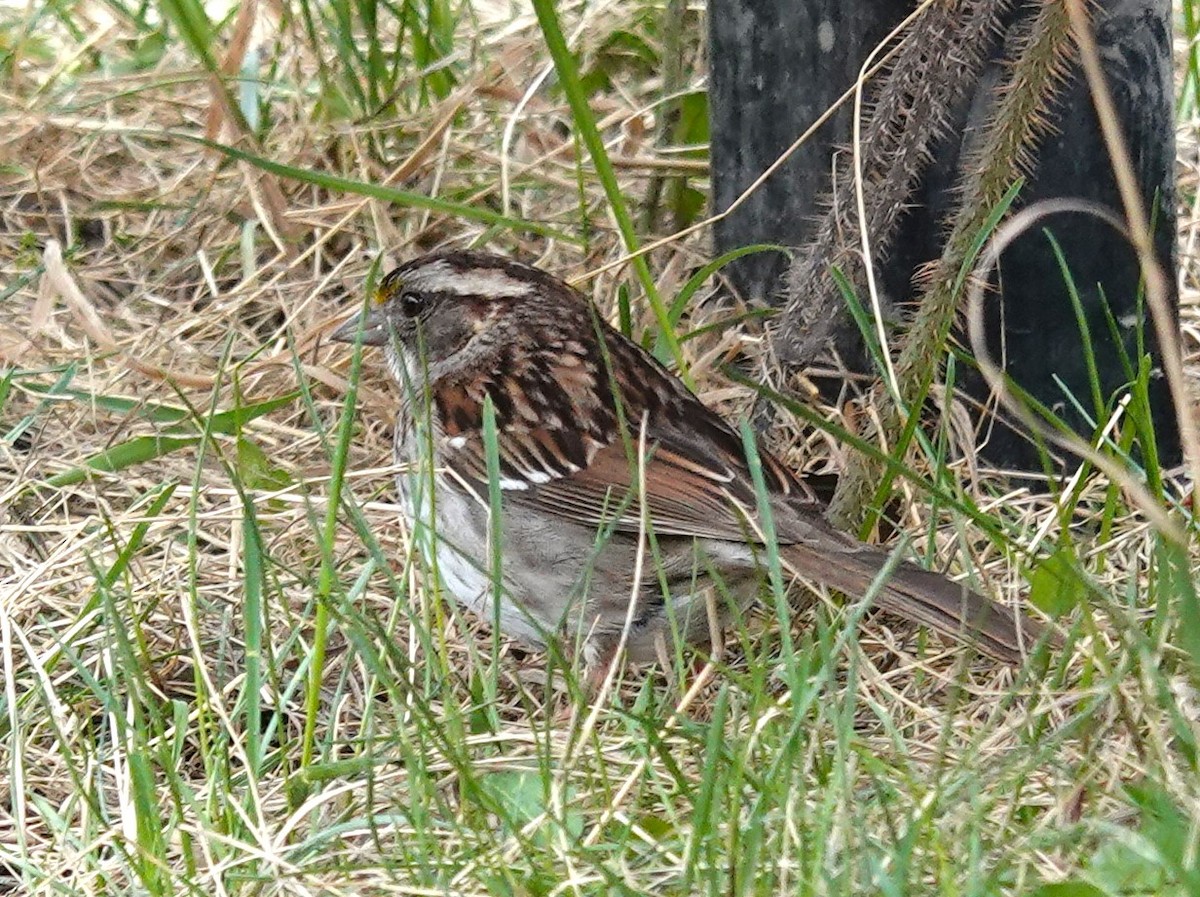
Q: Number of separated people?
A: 0